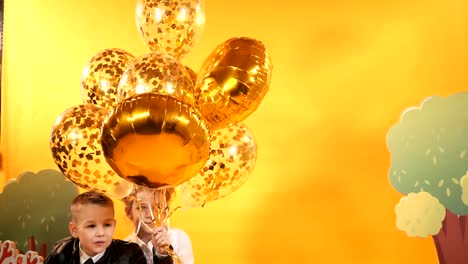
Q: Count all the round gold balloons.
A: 2